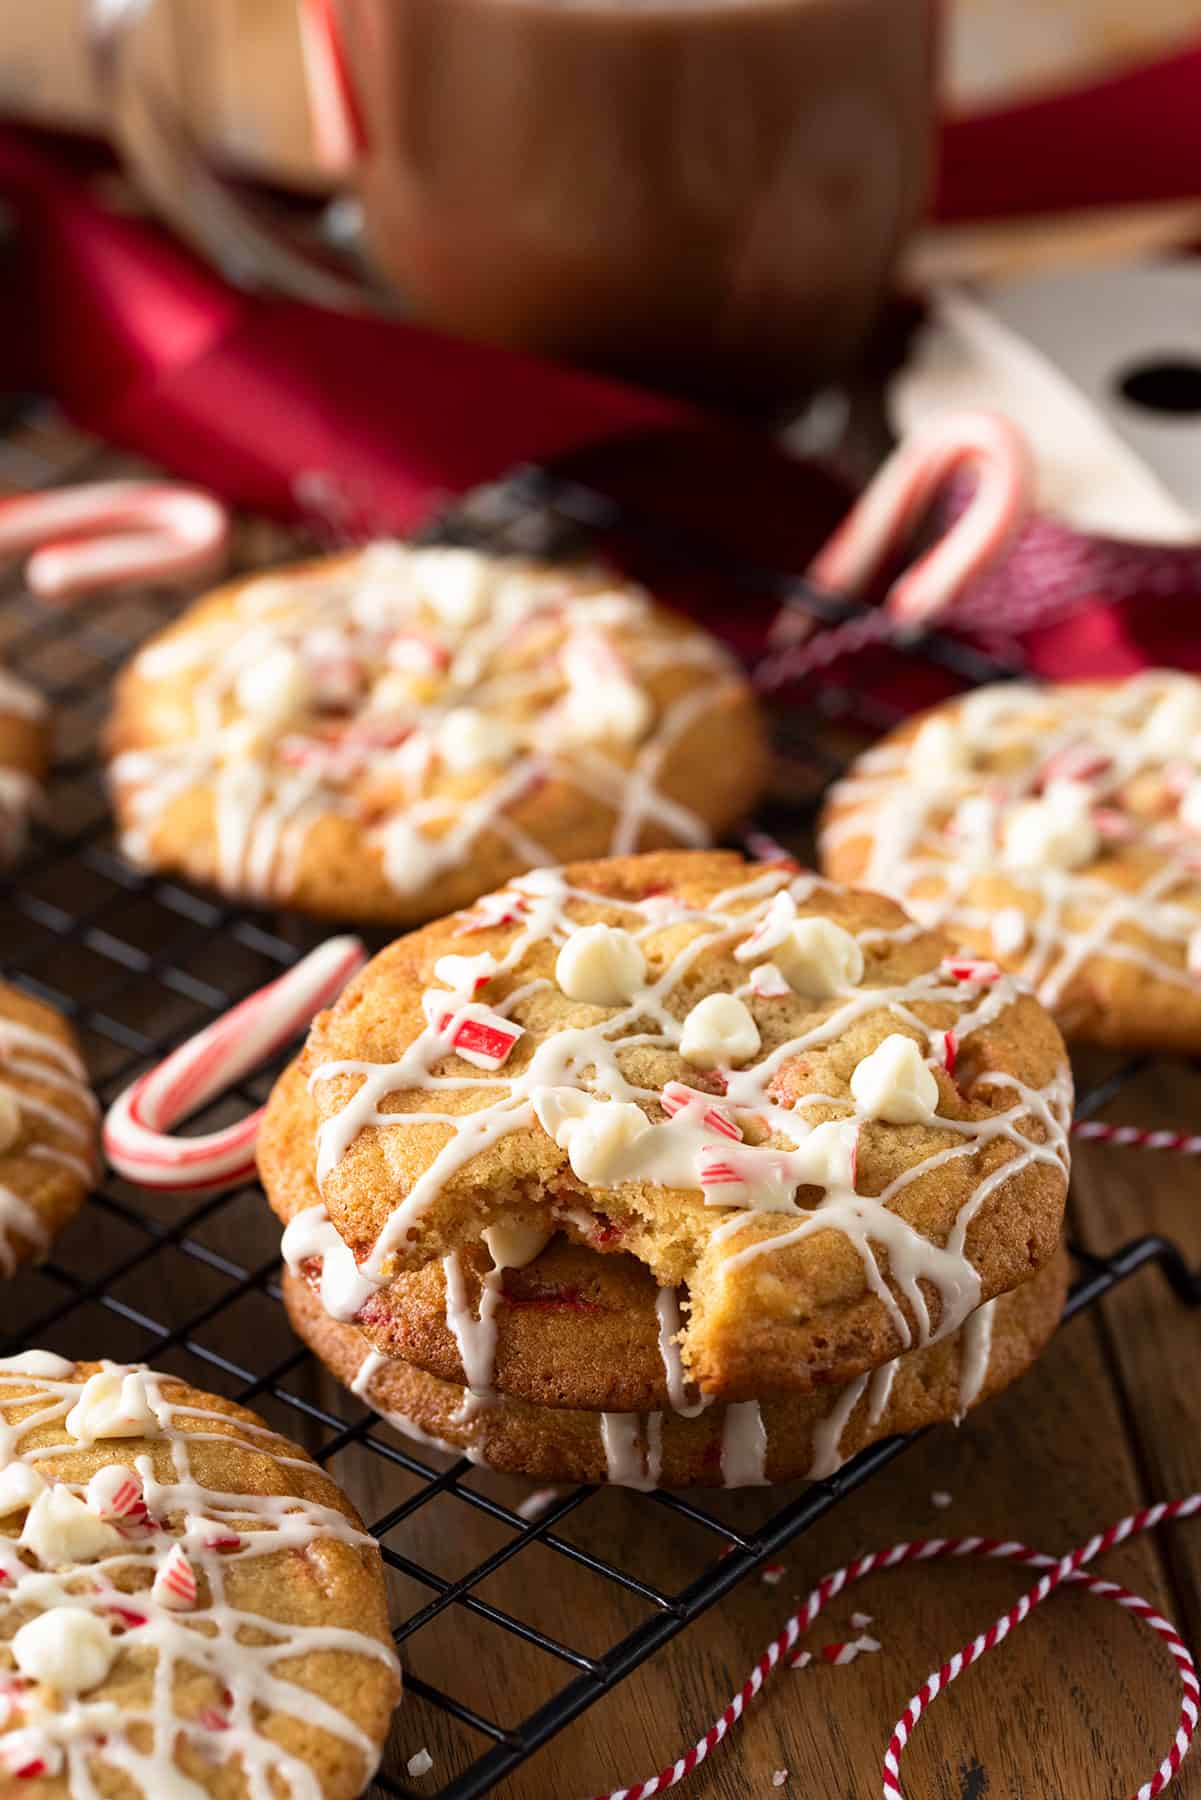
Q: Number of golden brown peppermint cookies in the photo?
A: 8